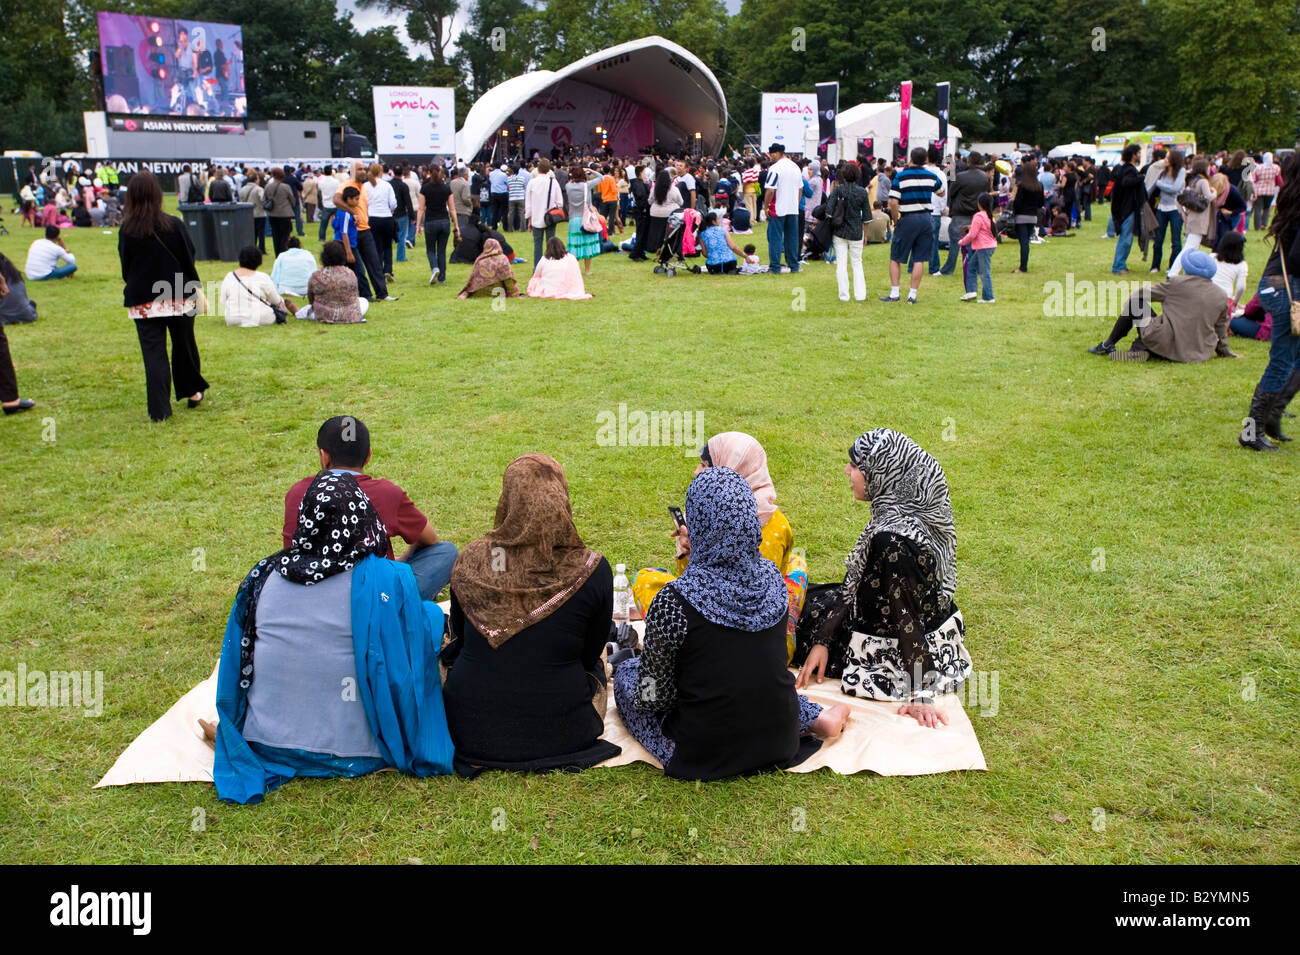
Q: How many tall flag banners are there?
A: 3